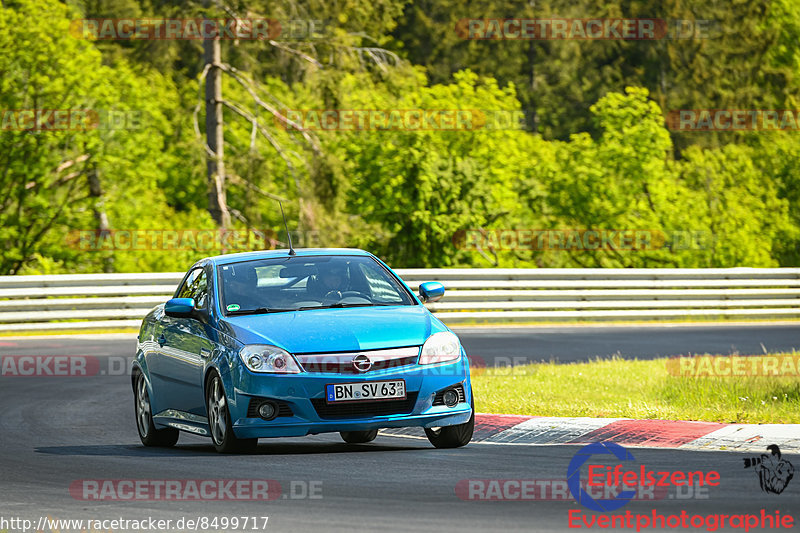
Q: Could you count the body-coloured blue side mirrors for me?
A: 2